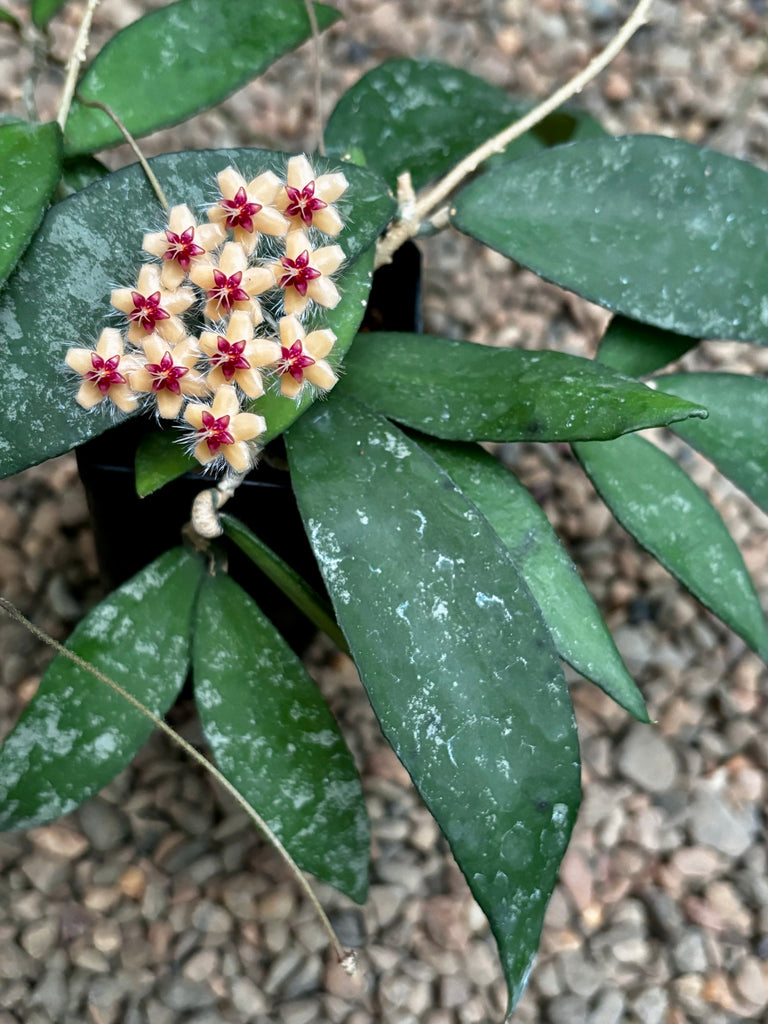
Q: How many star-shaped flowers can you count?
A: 11